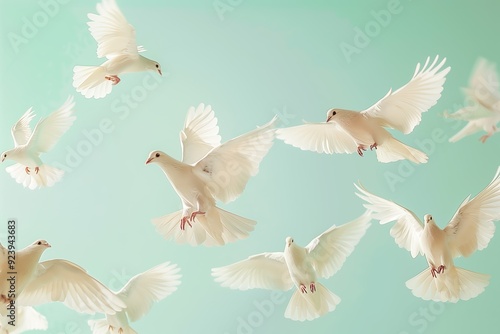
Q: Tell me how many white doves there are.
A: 9